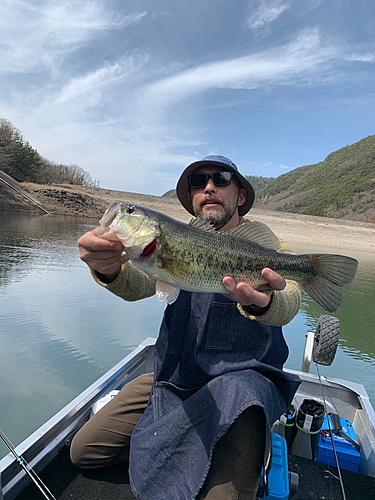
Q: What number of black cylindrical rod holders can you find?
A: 2